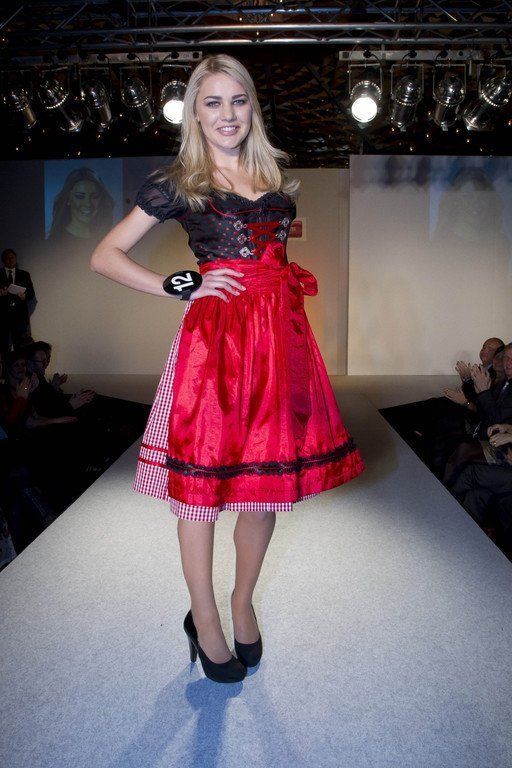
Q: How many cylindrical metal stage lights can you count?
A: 9